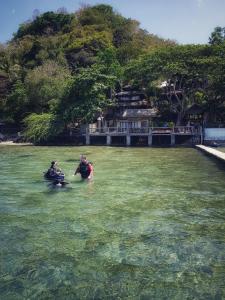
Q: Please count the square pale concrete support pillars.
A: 5